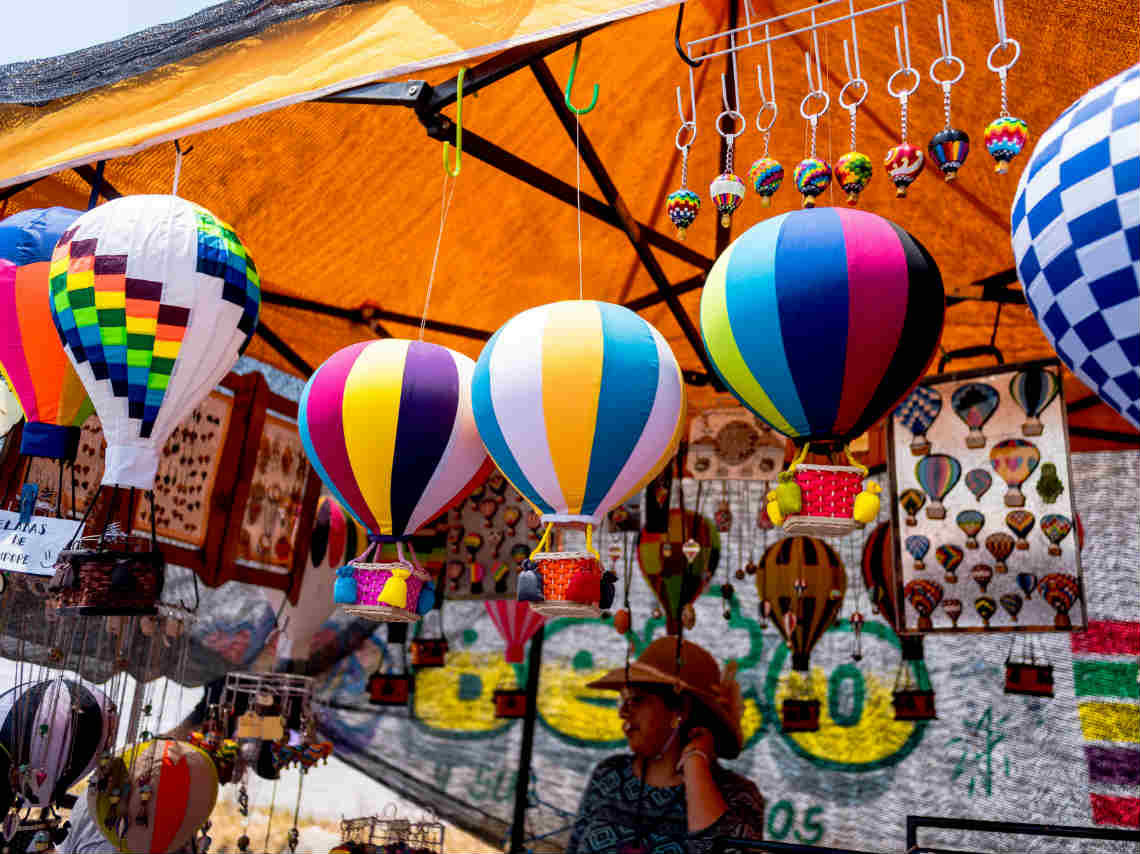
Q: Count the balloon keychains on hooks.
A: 8